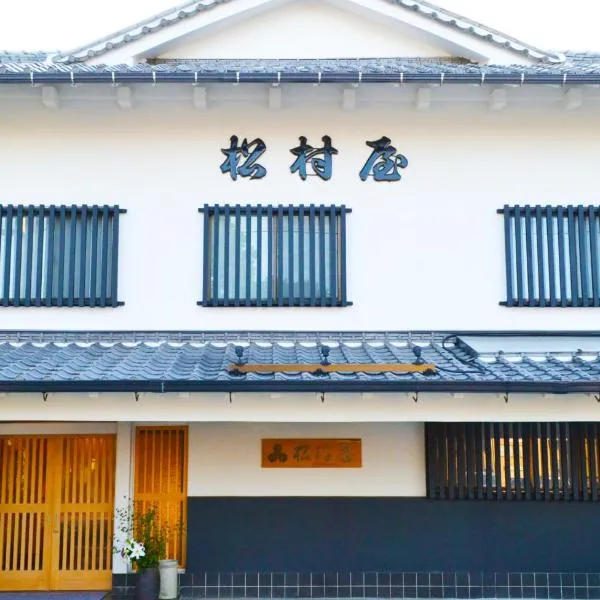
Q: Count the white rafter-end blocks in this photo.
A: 8